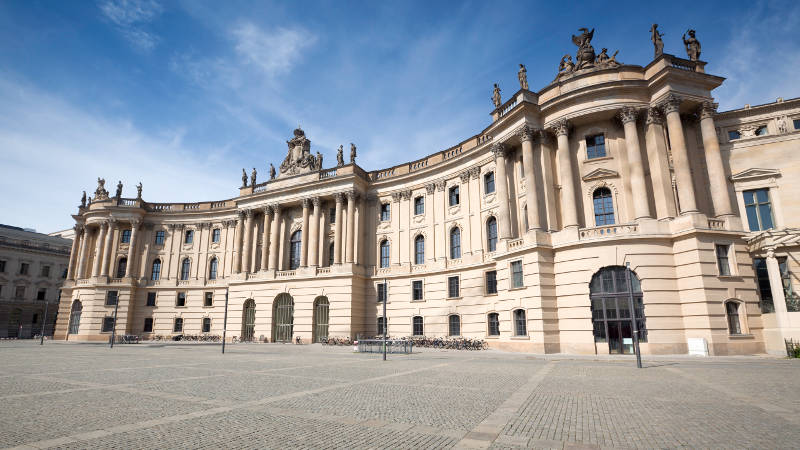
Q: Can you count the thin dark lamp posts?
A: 5